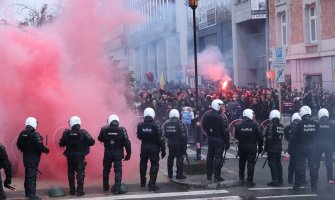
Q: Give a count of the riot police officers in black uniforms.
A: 12